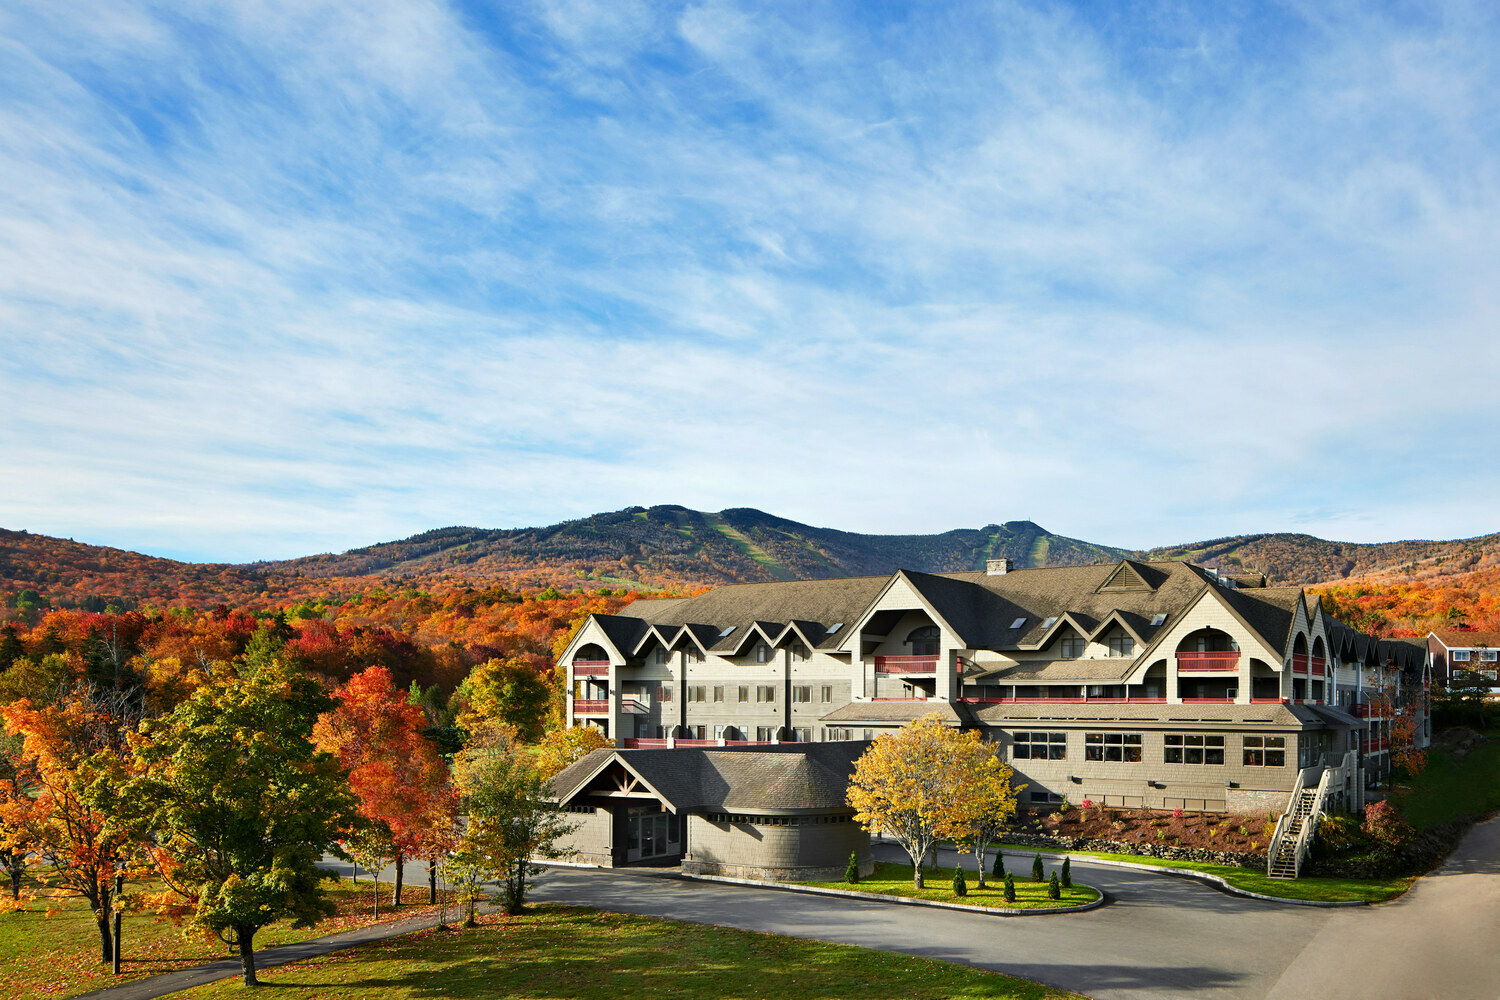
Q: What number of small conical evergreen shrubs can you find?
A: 7